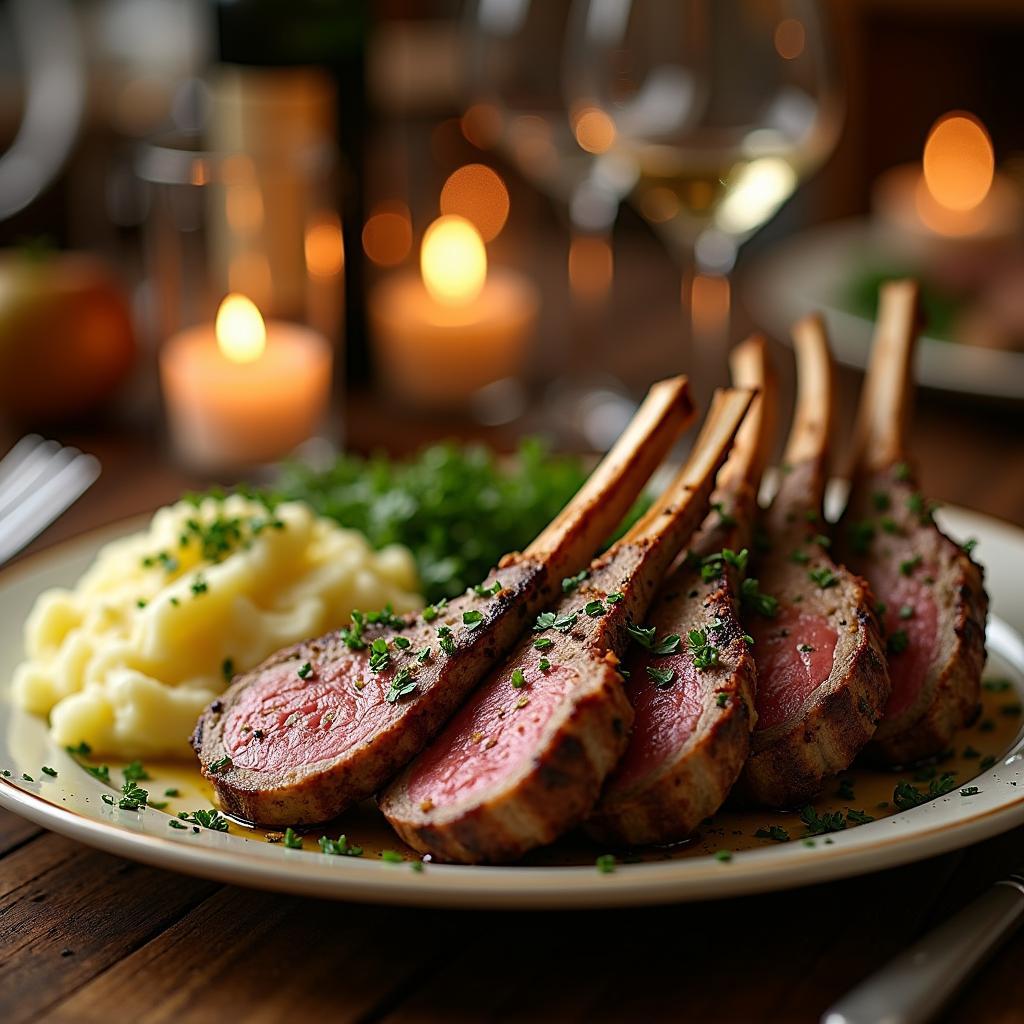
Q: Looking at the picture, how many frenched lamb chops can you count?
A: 5